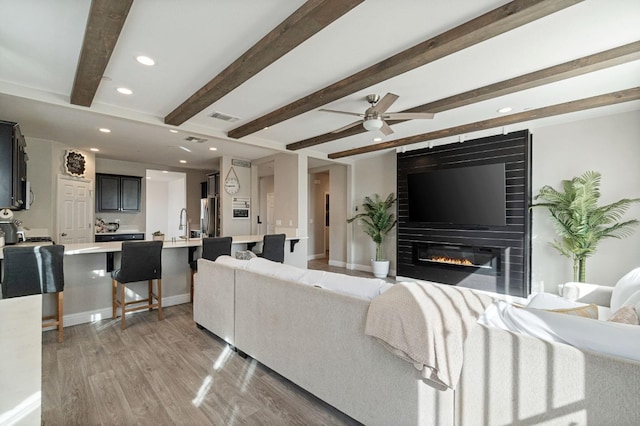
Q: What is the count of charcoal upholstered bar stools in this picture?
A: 4